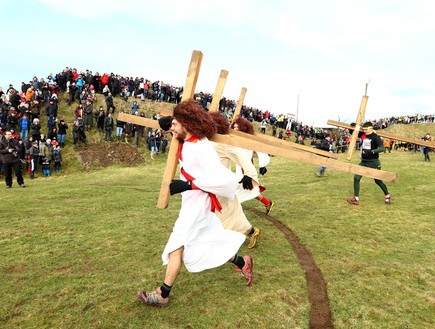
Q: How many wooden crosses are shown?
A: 4